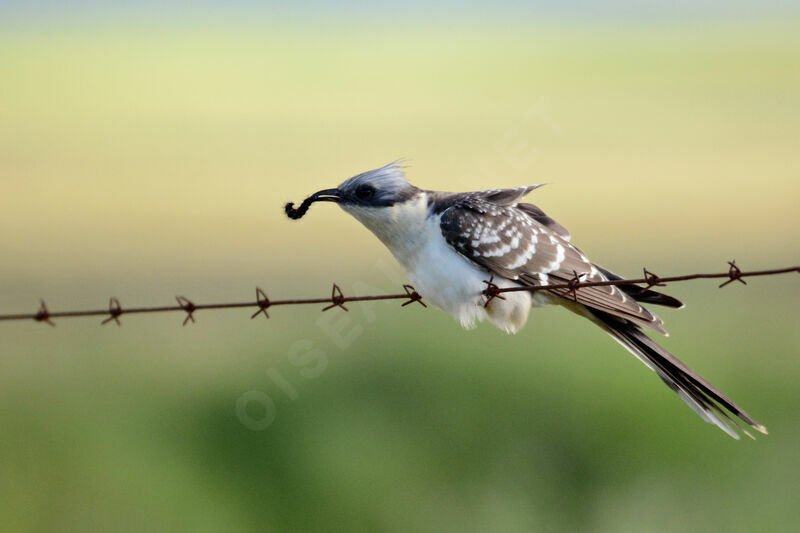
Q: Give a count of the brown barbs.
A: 10